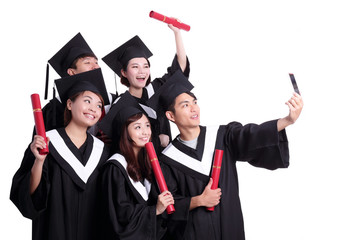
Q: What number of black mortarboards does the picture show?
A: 5